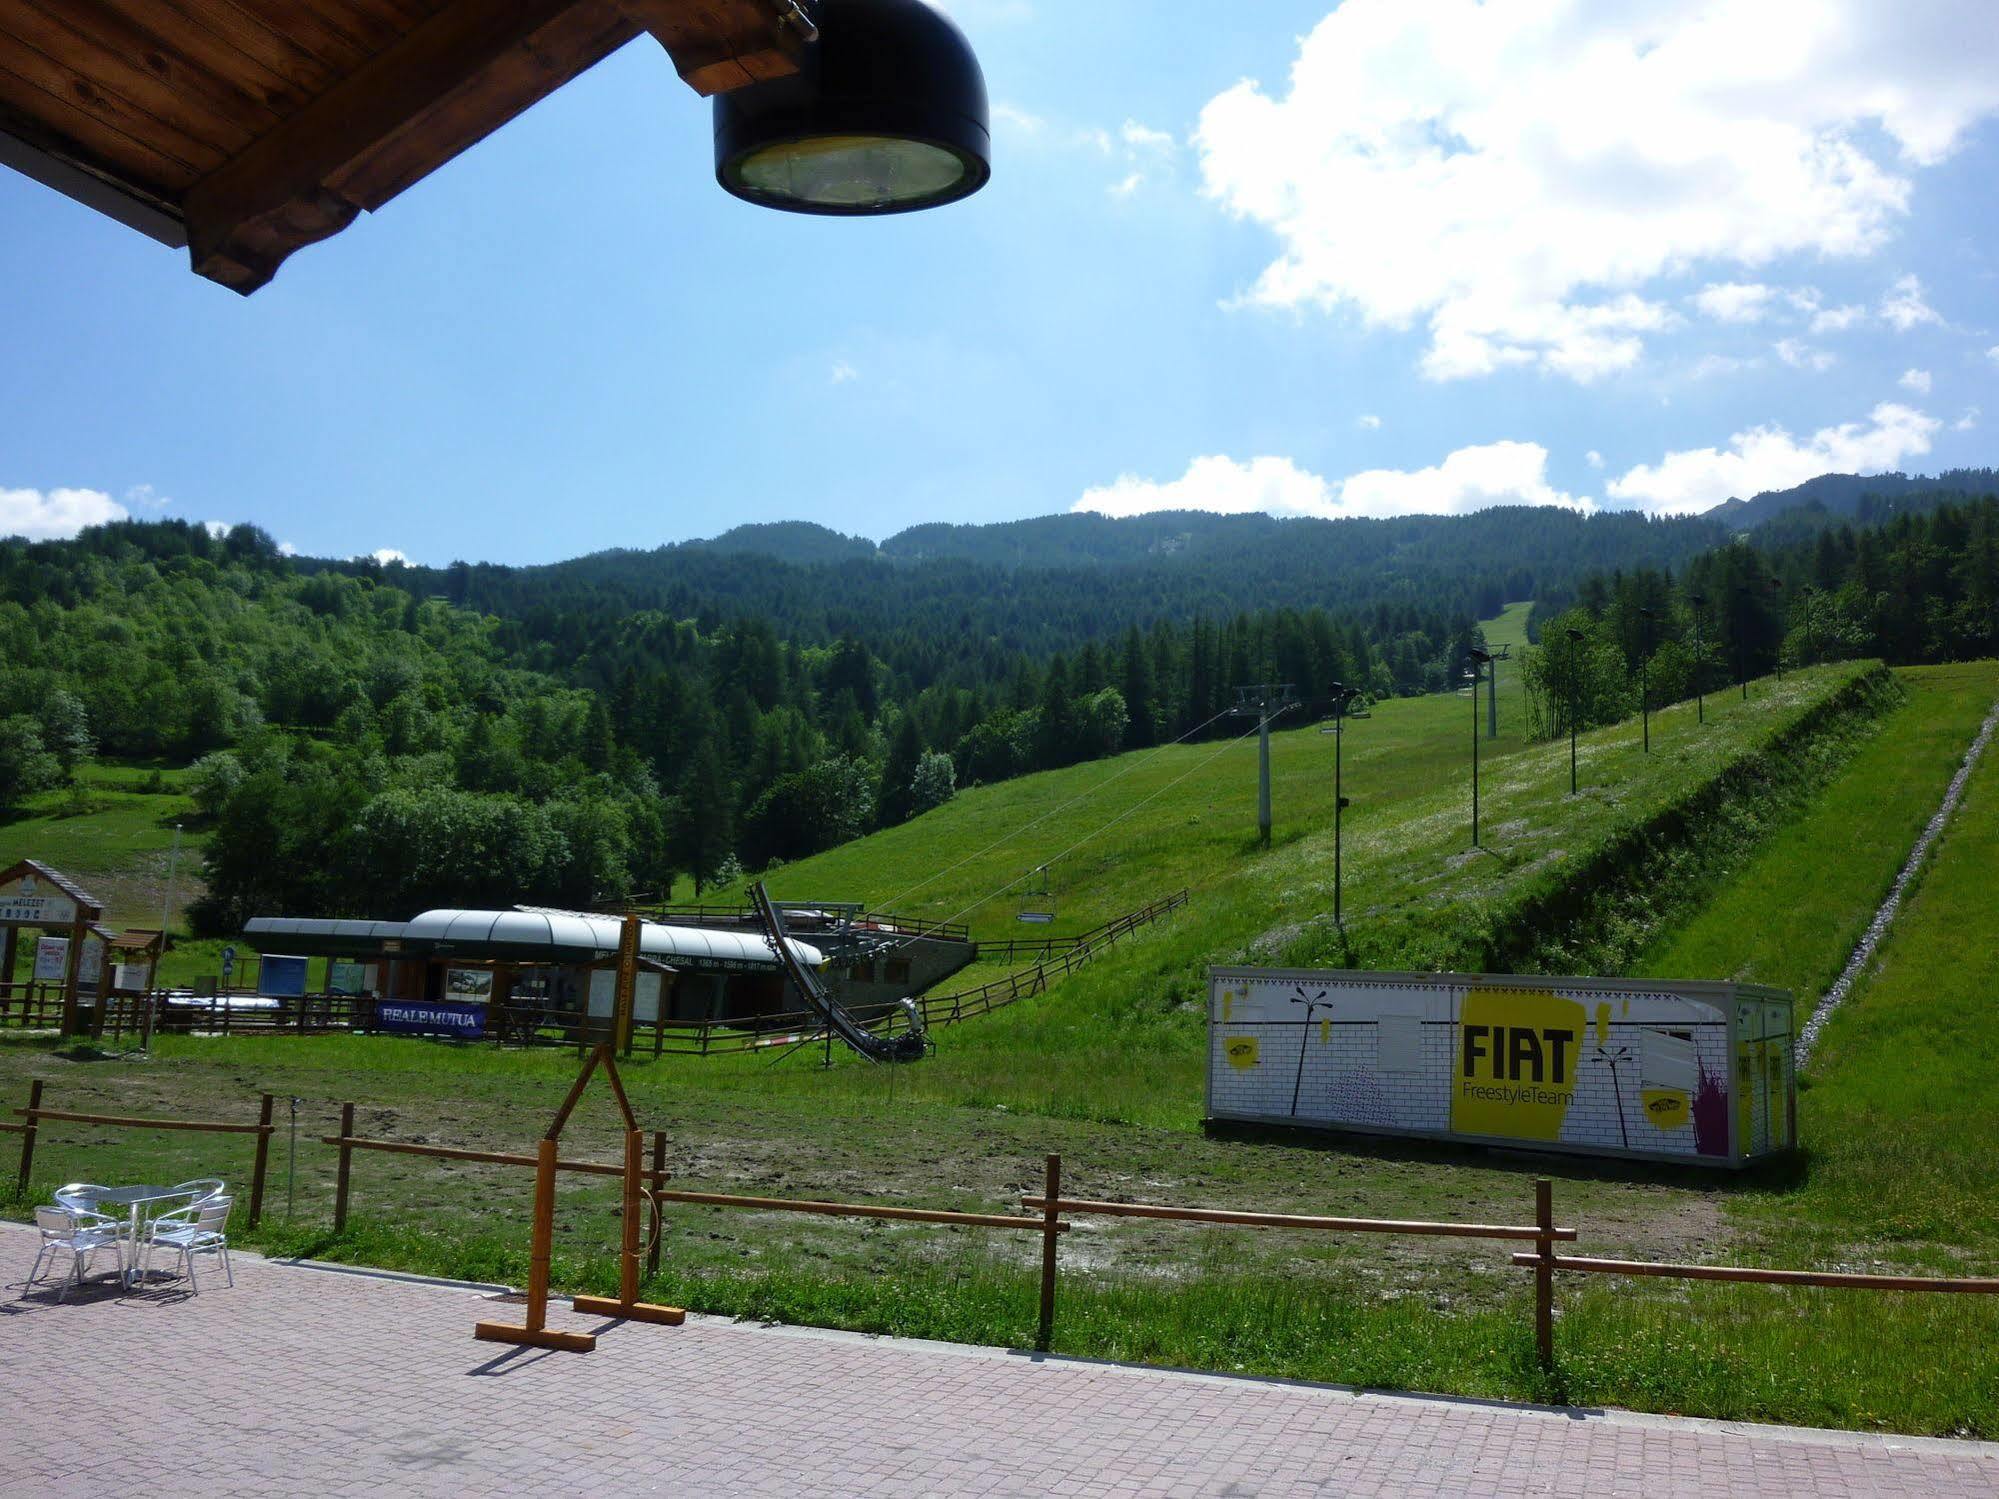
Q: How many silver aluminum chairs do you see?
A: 4